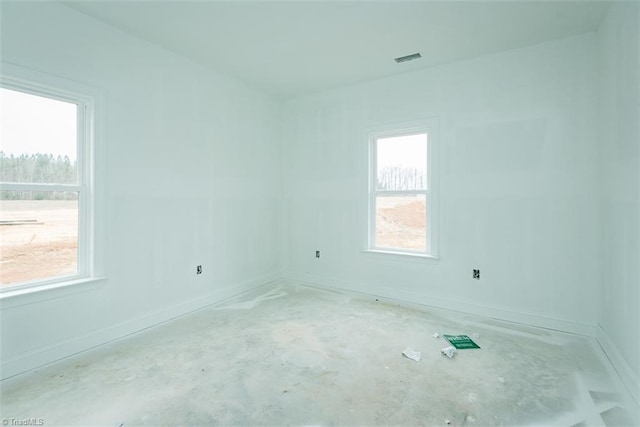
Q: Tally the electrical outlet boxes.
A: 3